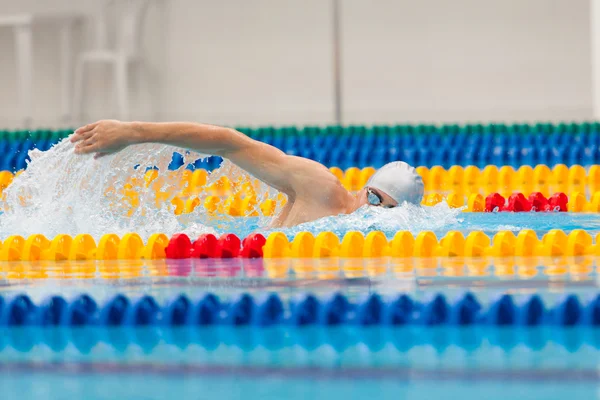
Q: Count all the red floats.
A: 8